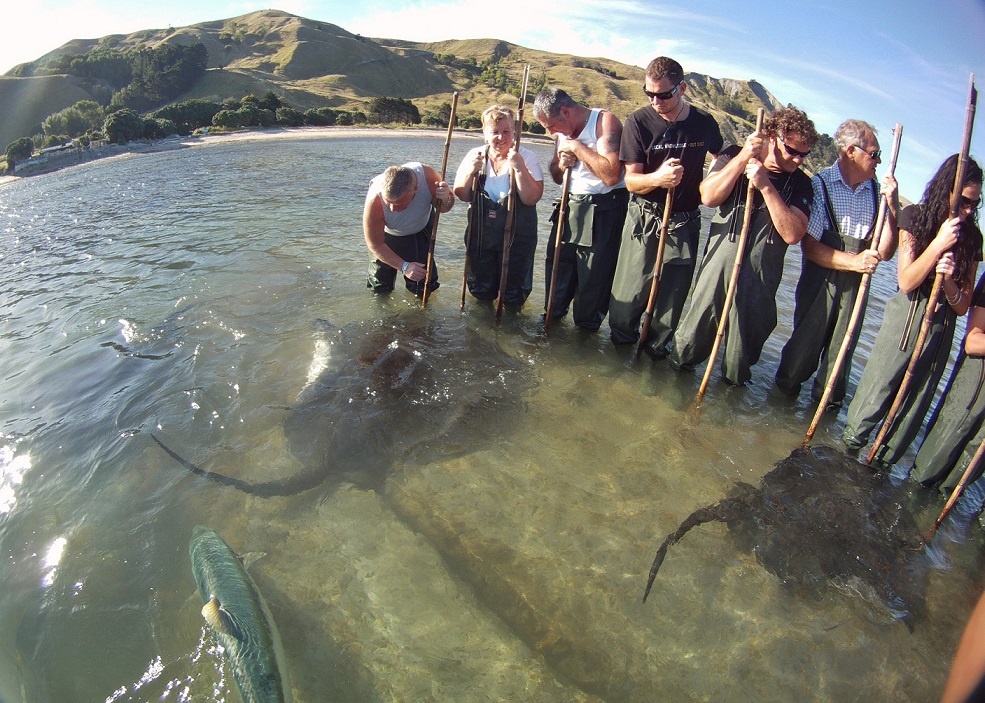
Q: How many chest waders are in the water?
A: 8